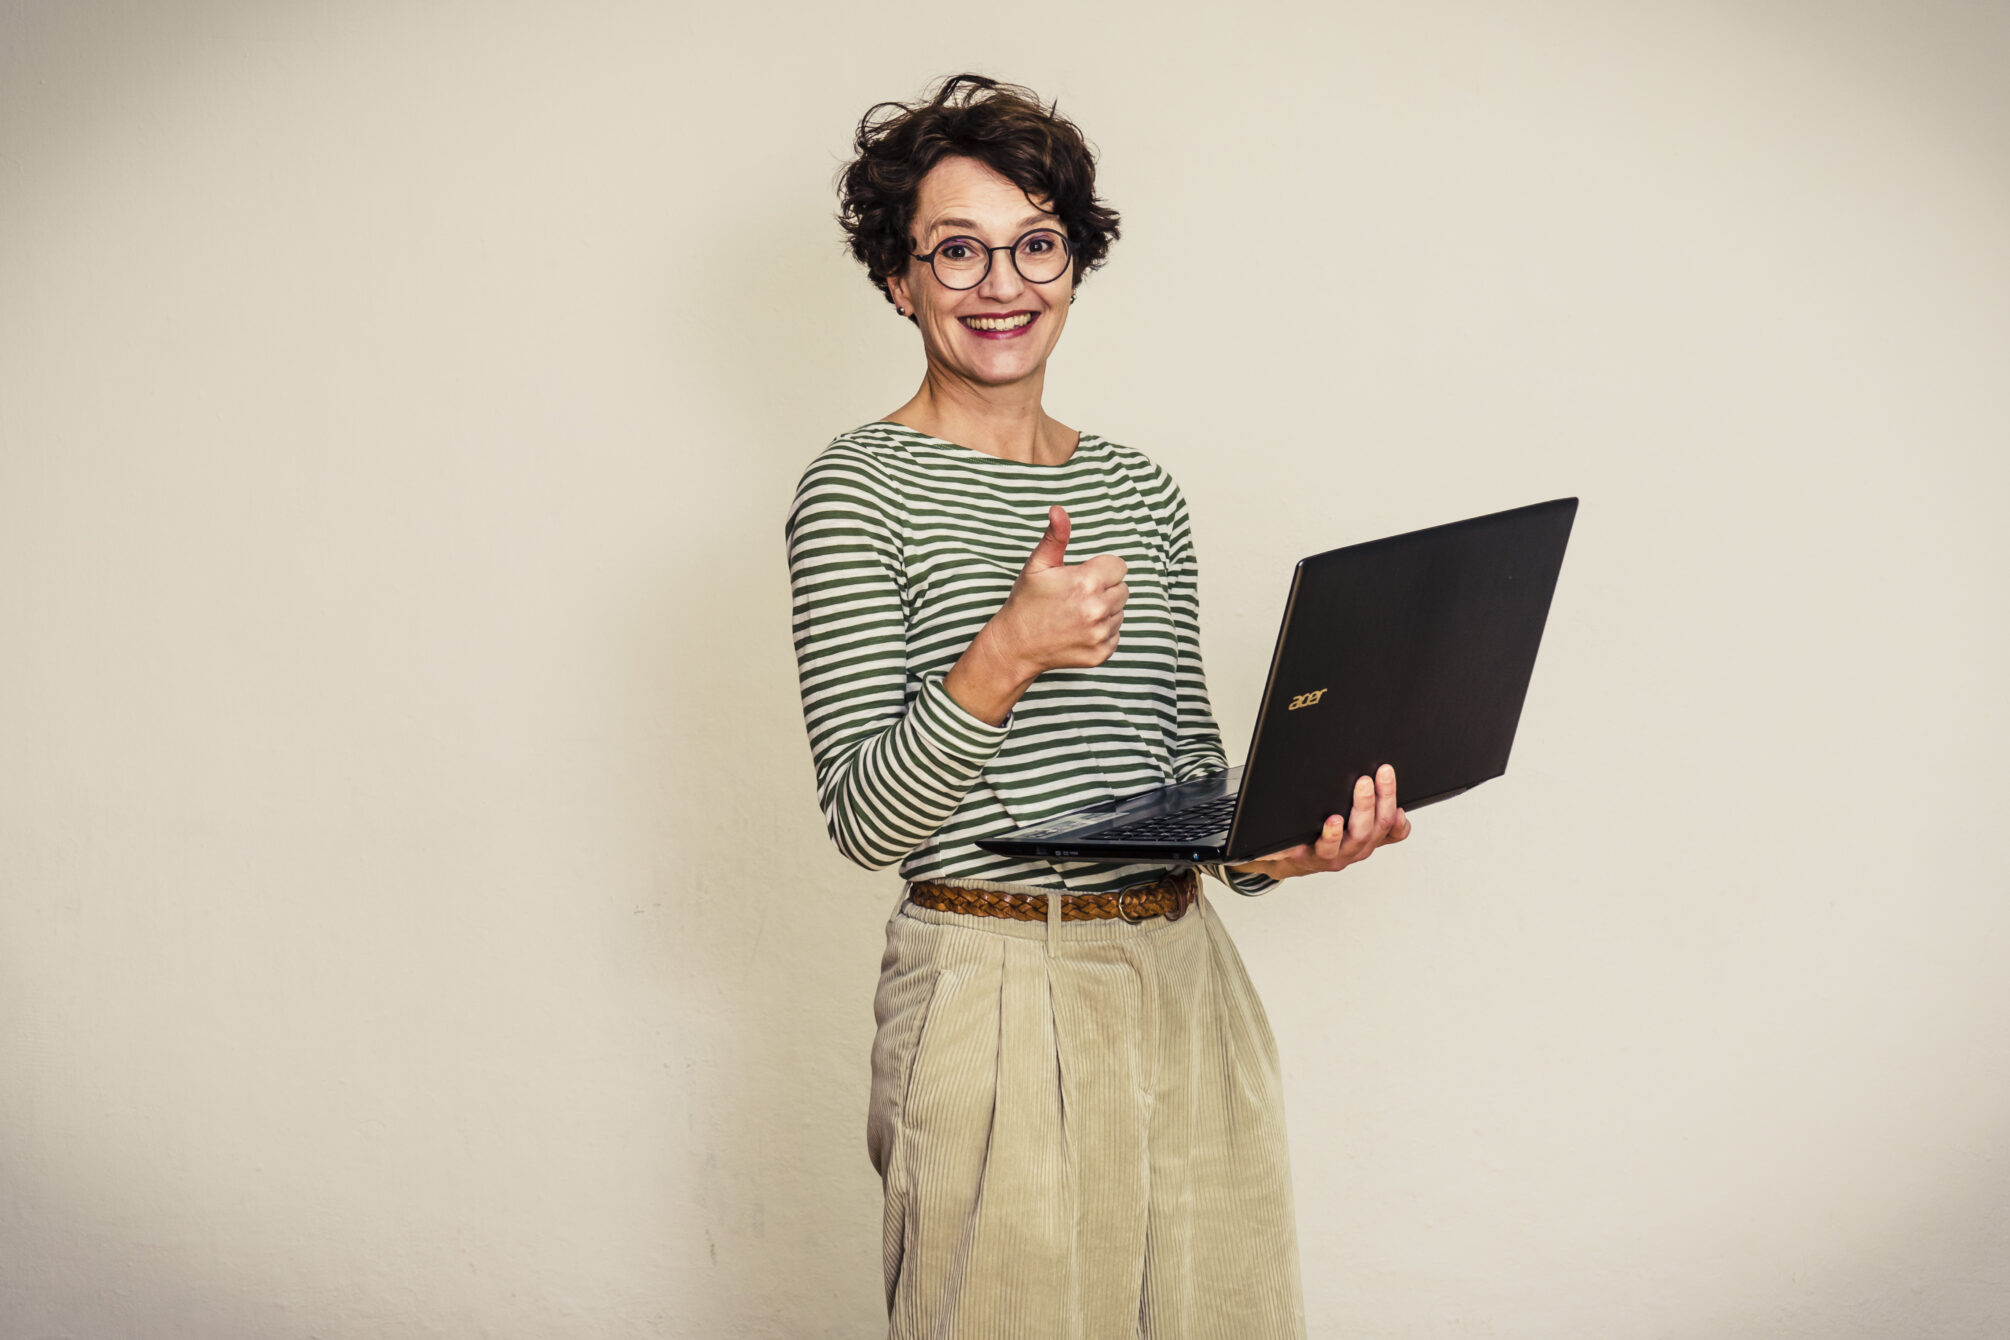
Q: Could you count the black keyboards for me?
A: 1